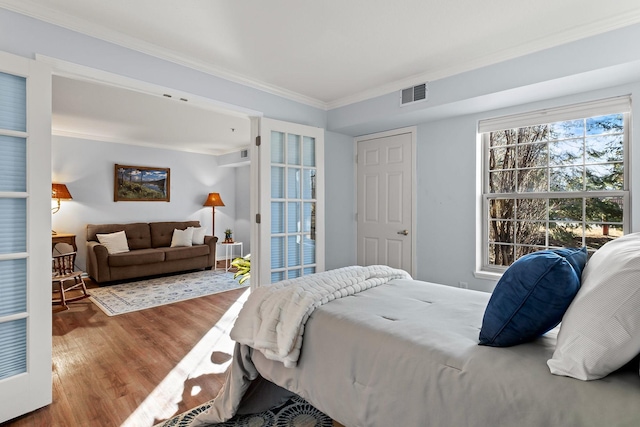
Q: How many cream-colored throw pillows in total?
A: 3